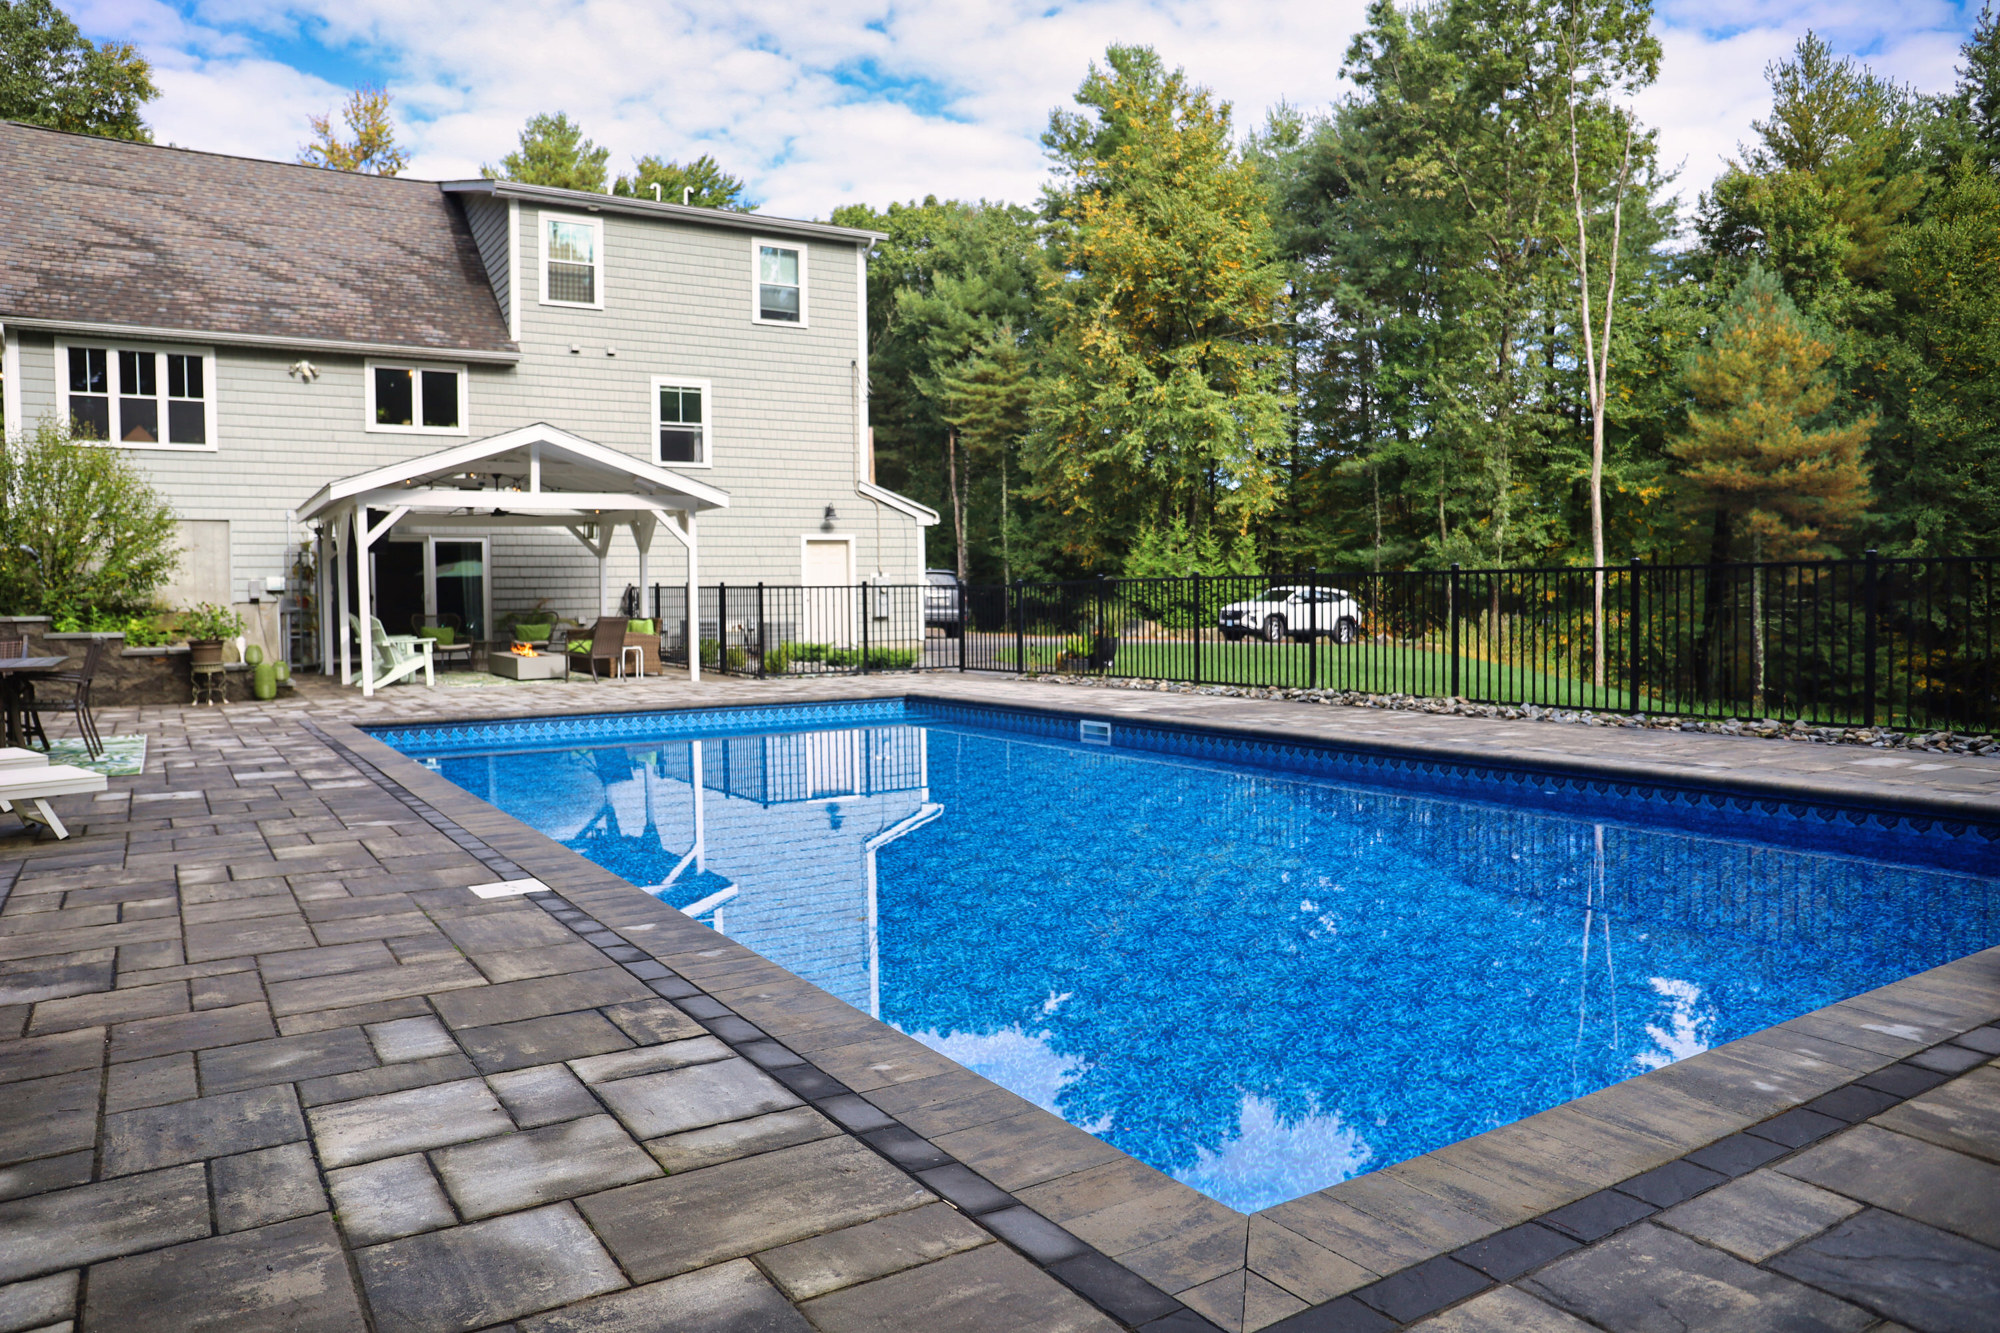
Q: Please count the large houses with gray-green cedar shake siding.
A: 1